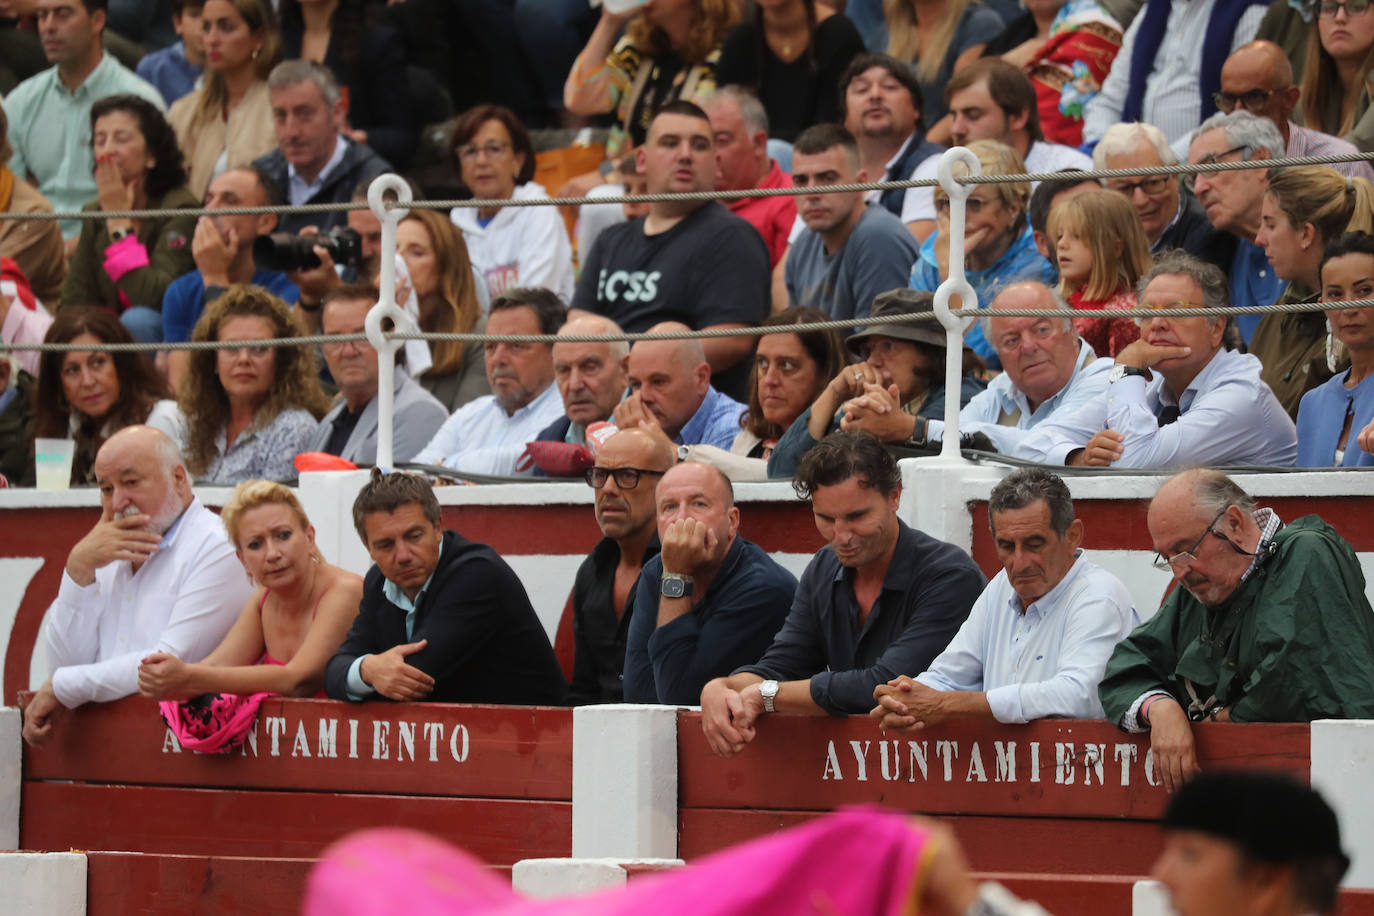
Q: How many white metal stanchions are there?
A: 2